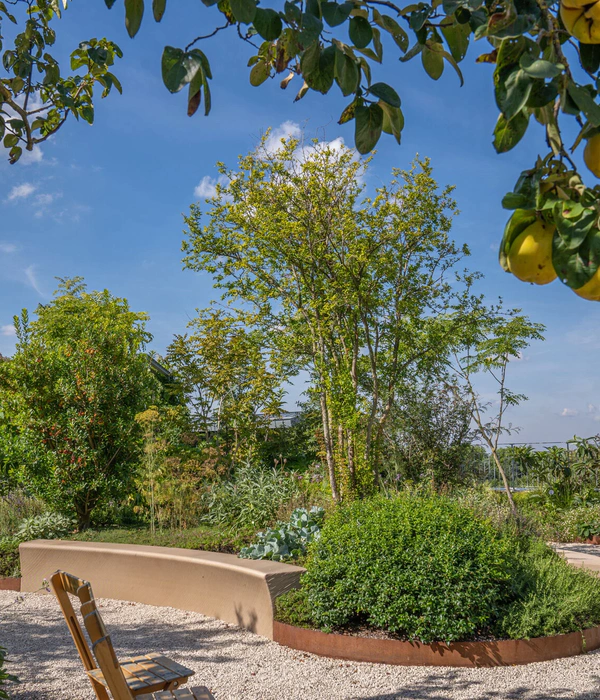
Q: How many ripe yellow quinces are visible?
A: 4